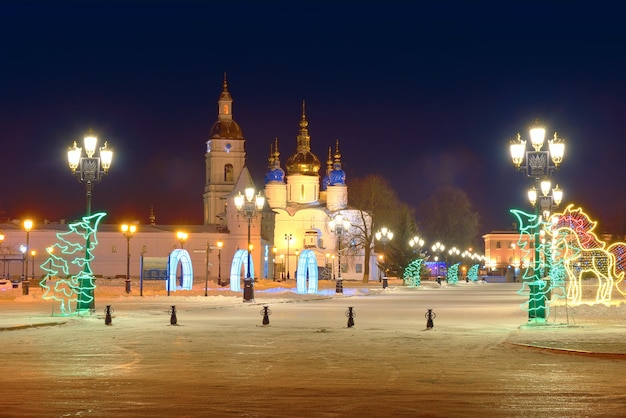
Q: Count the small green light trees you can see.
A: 3